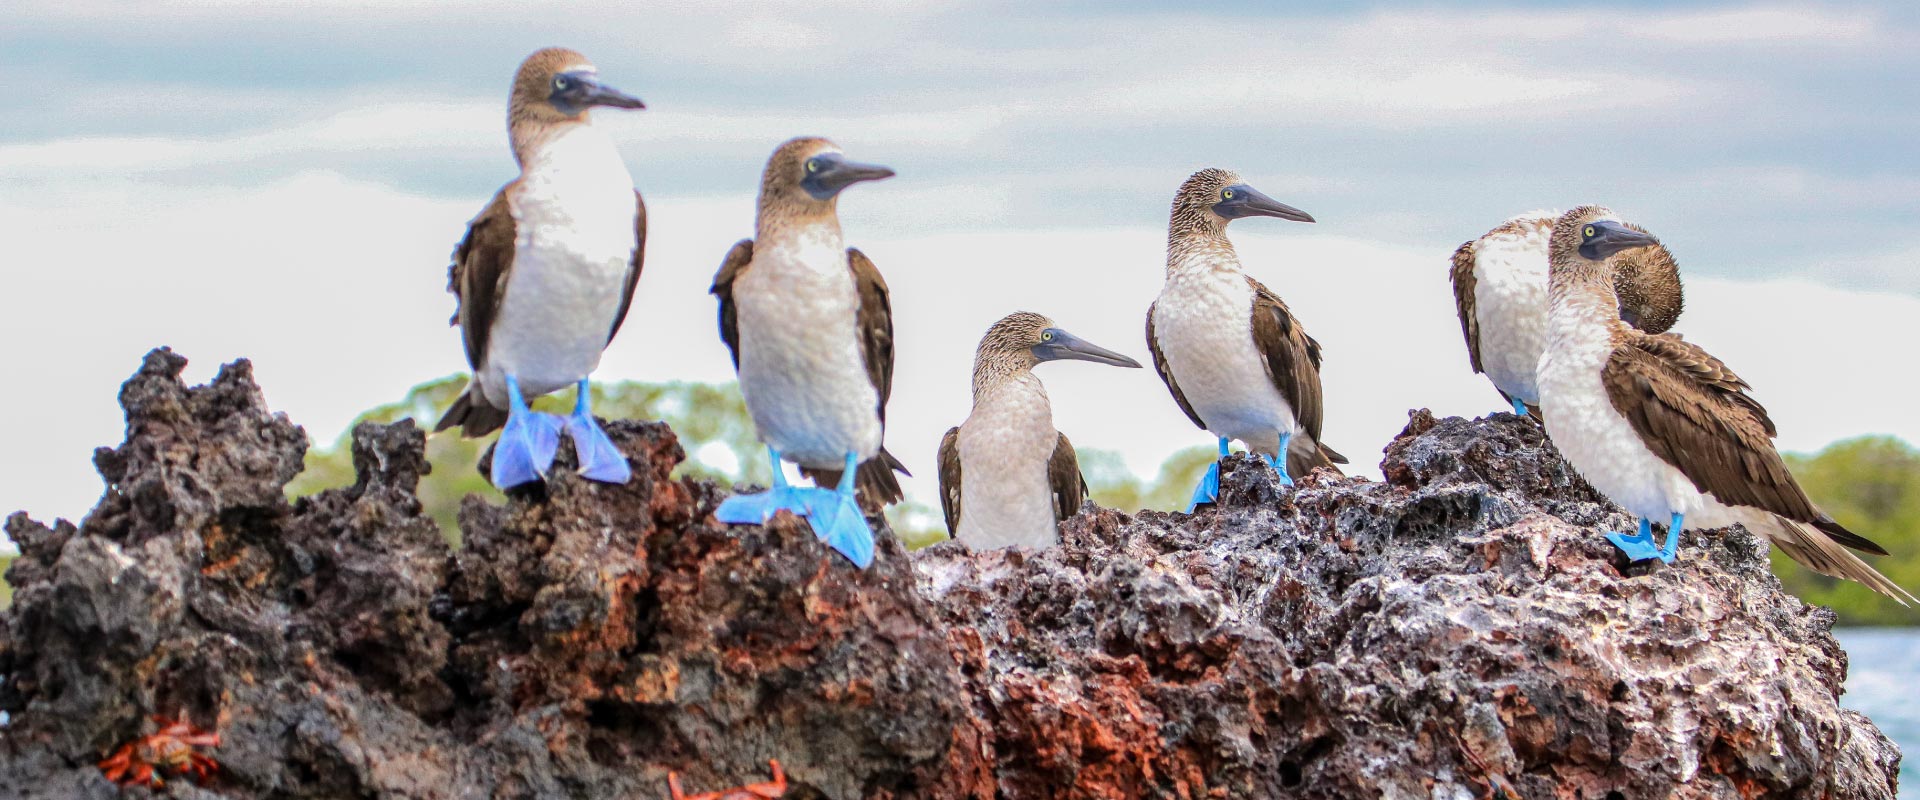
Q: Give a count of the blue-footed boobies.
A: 6